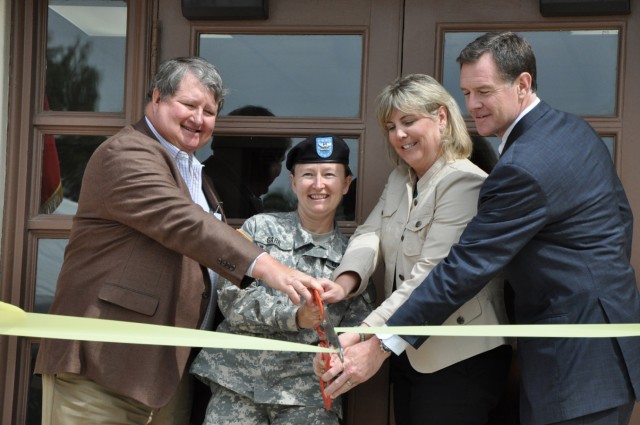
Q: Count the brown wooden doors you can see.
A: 2